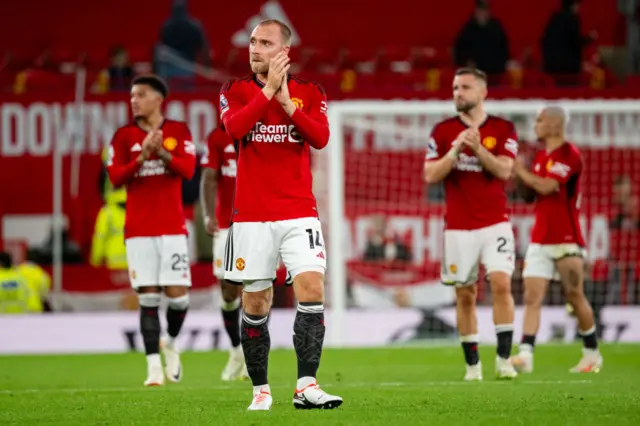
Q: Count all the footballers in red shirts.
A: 5